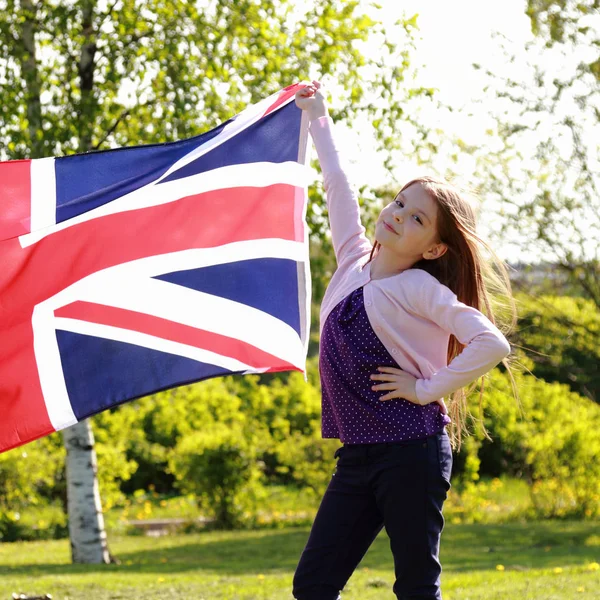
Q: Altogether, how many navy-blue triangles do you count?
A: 4